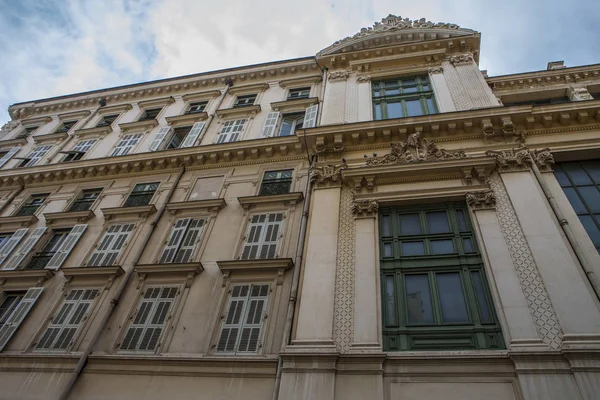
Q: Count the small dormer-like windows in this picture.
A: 7